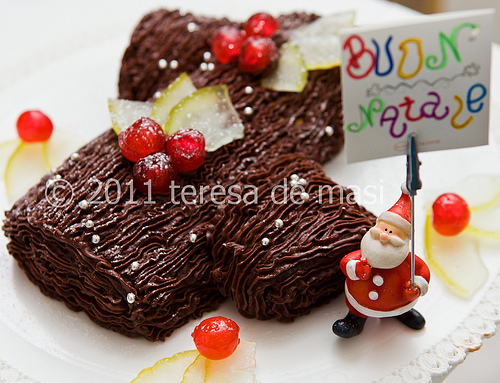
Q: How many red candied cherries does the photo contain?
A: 9